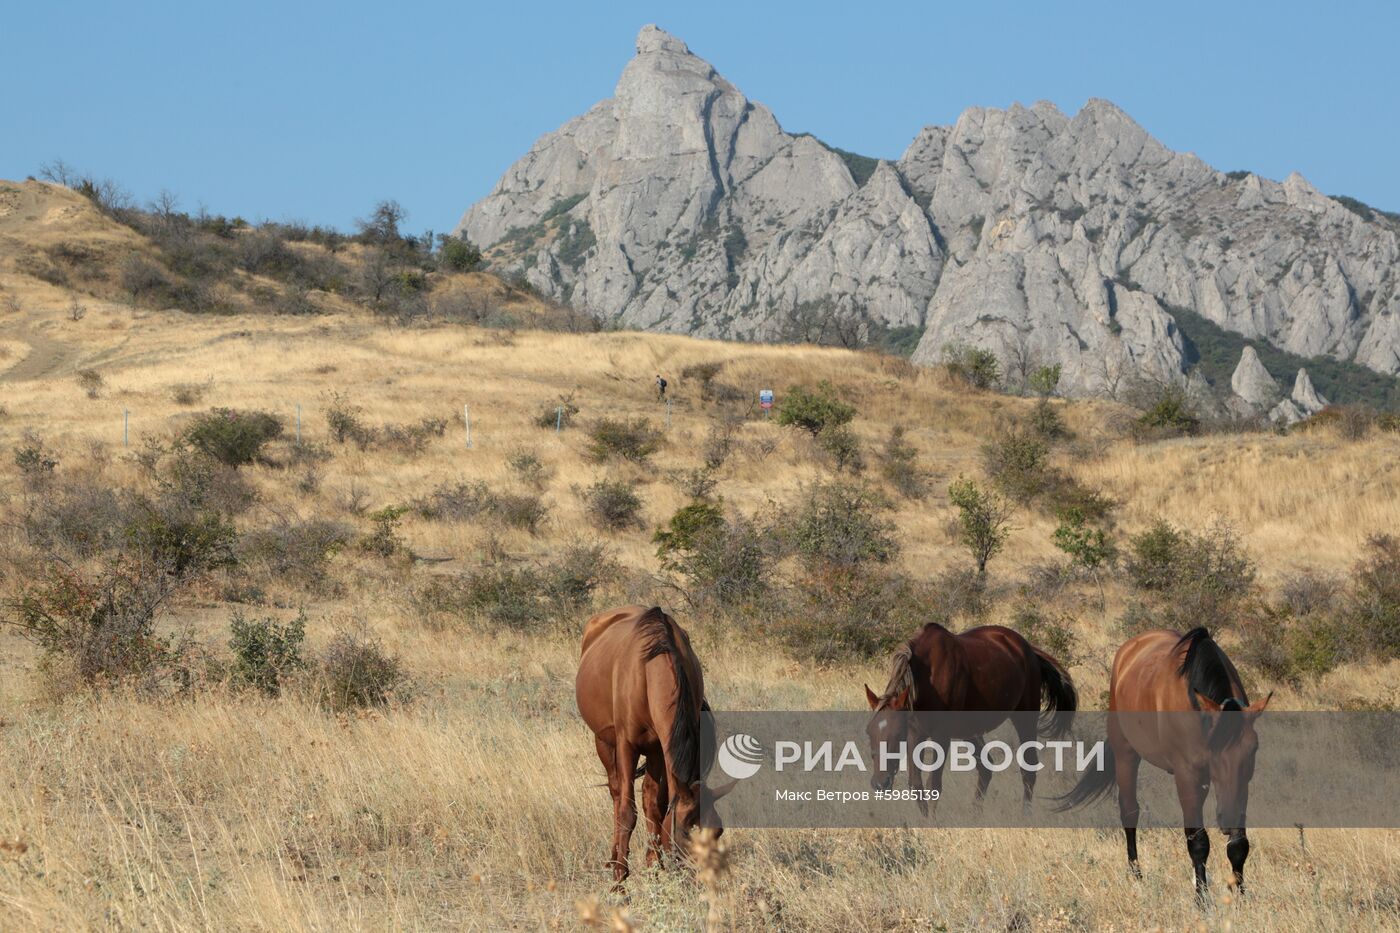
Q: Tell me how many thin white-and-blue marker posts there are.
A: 5